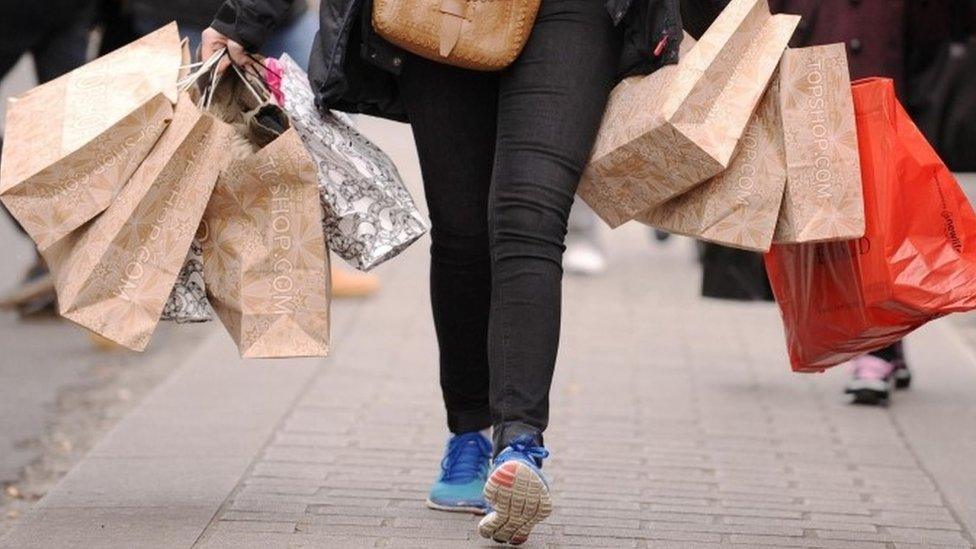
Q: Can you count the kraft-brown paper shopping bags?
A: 6